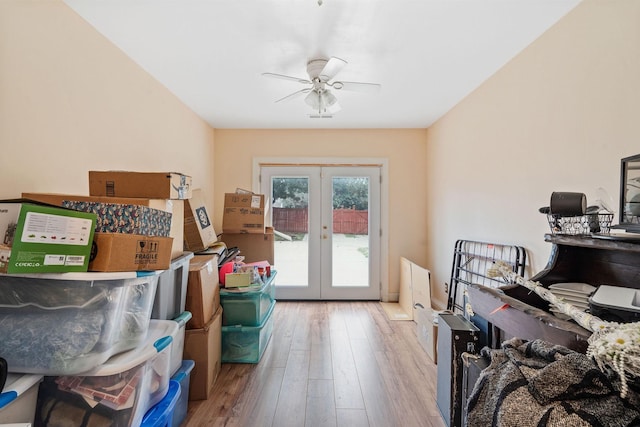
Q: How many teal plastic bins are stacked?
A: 2